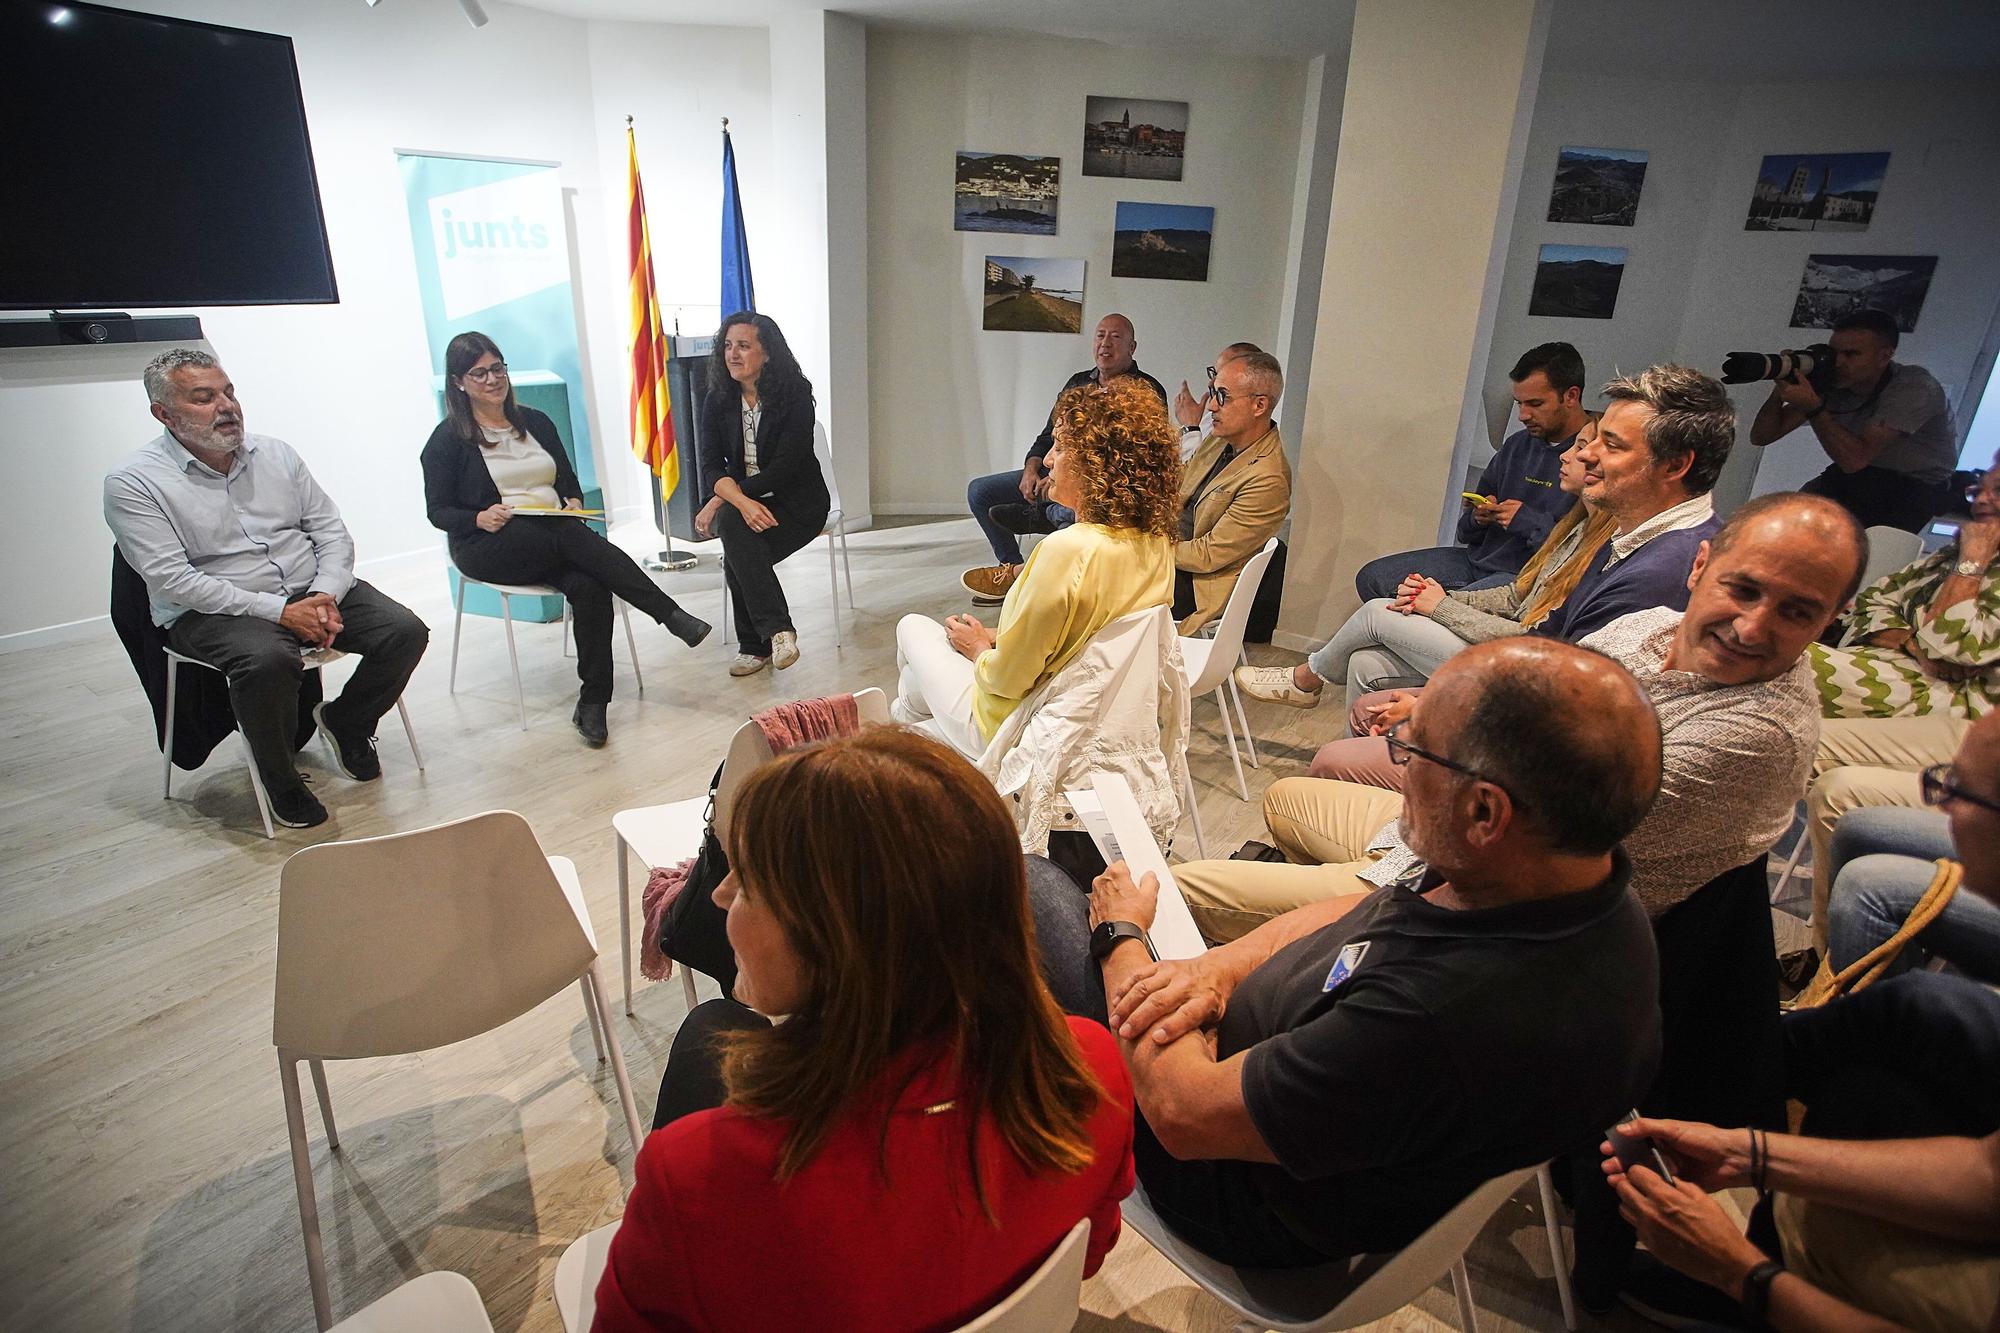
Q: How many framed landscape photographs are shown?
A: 8